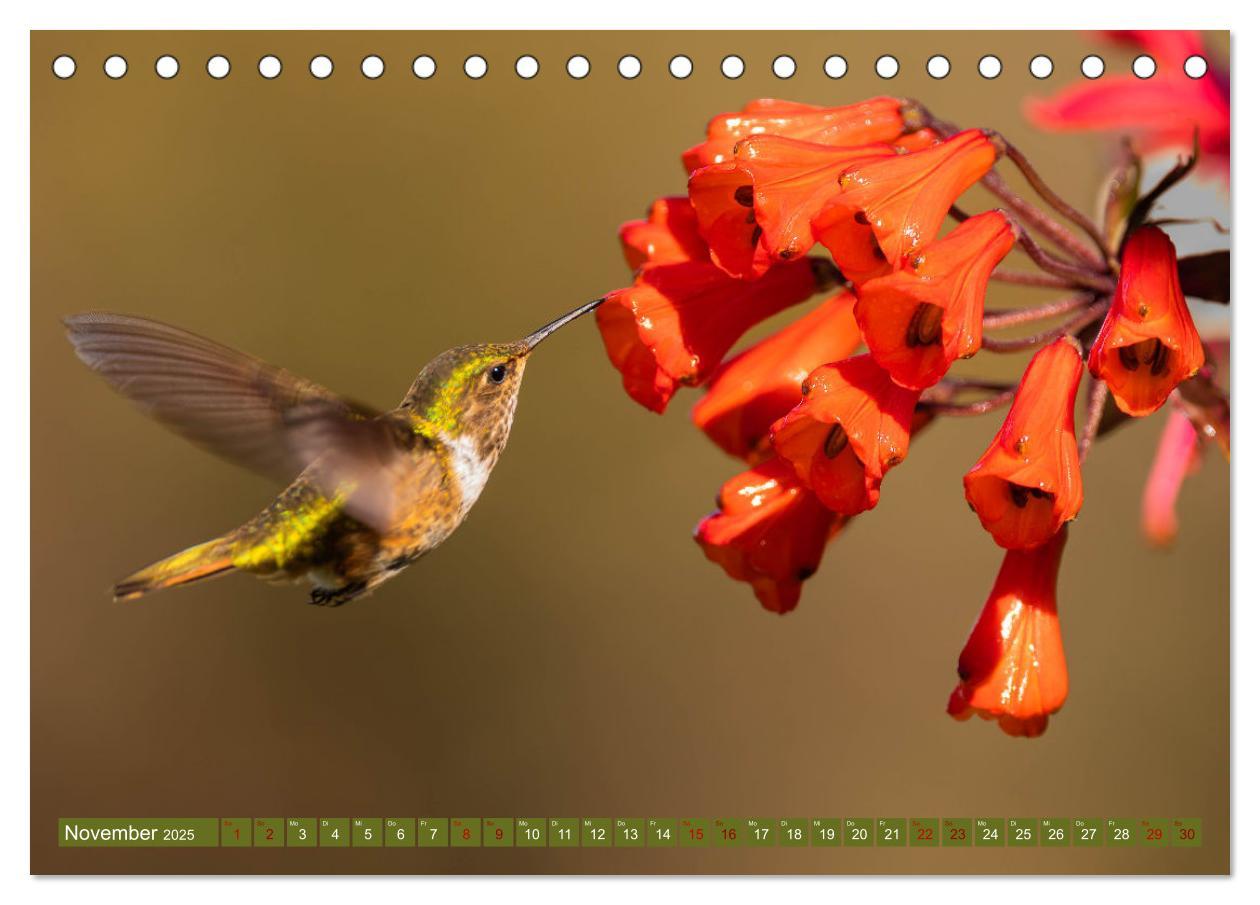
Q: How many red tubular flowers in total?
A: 12